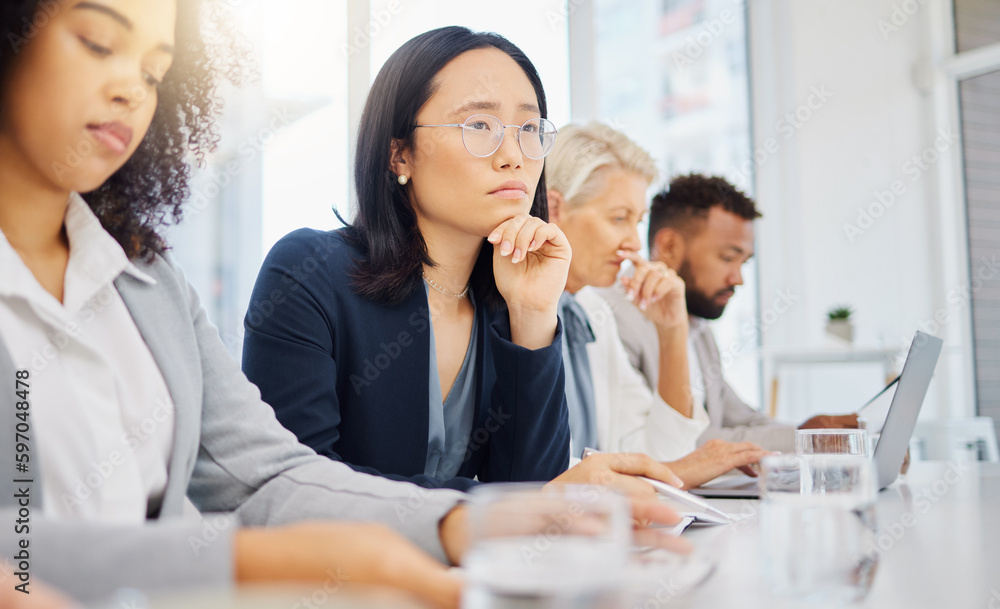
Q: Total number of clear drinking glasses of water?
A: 3